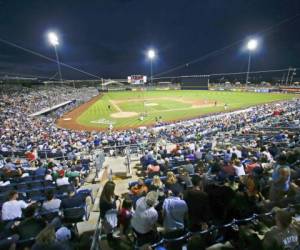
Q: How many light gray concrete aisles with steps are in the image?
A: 1